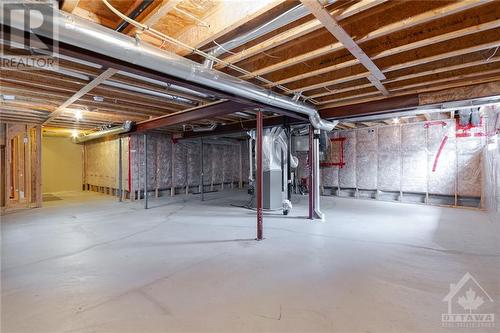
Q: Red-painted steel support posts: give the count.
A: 2